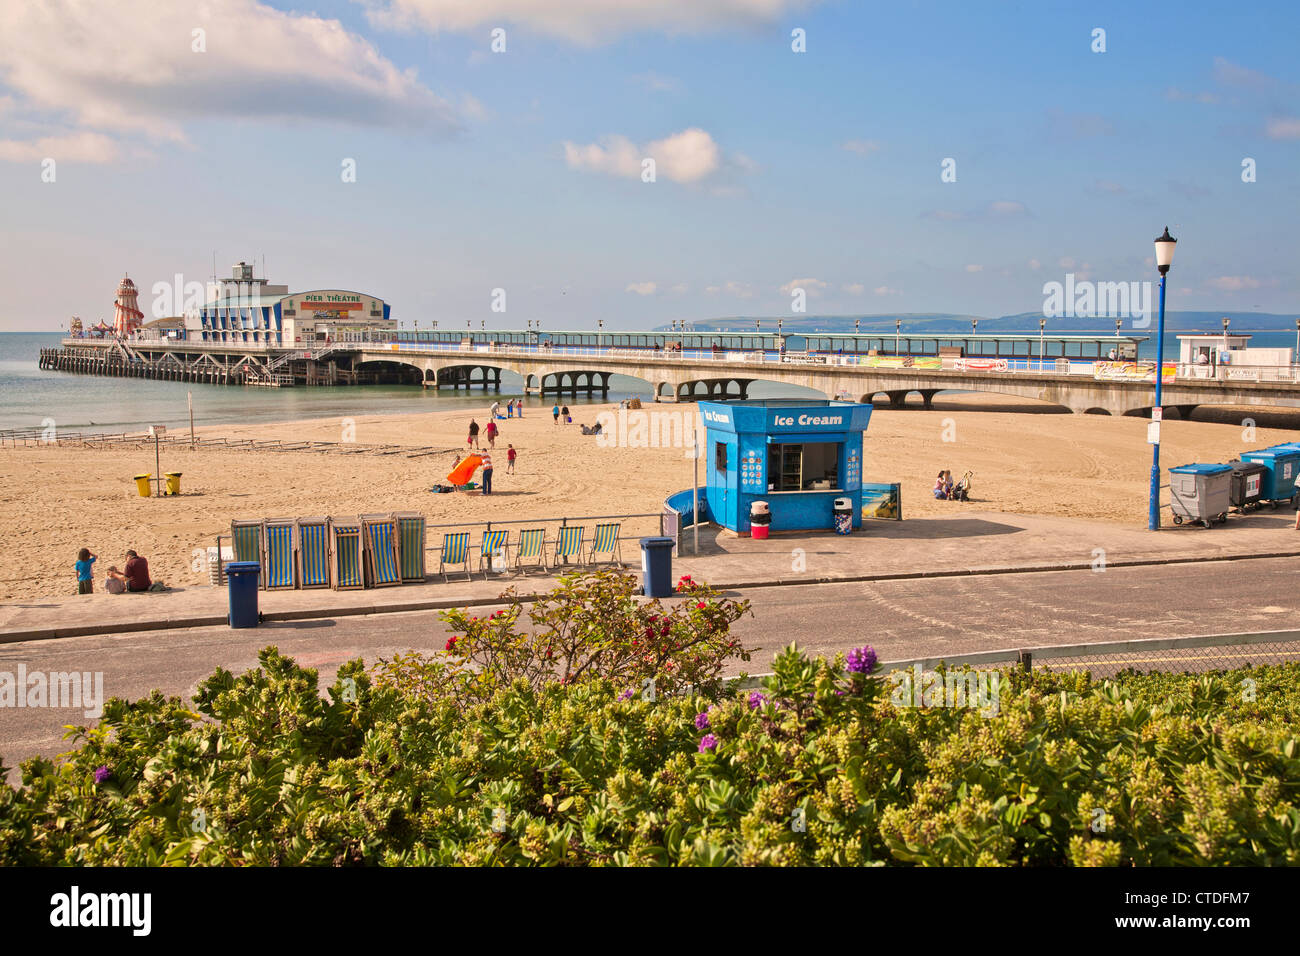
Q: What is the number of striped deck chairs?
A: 11